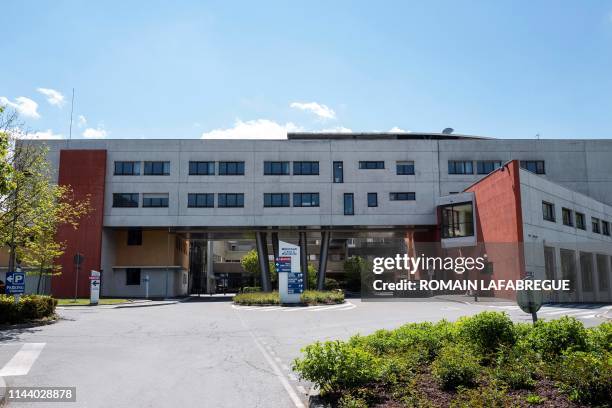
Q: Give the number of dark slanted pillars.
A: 4